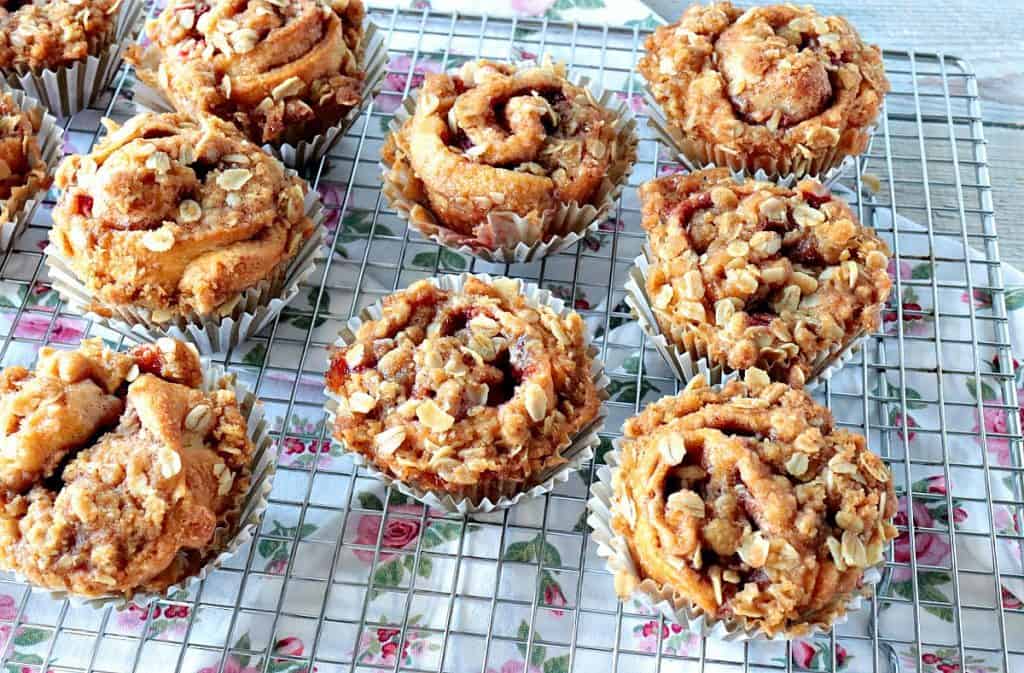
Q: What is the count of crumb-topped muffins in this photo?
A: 10